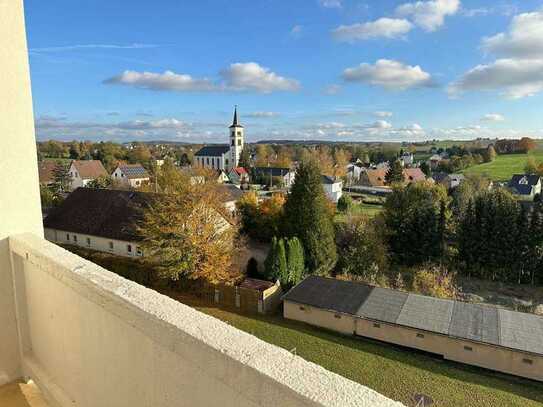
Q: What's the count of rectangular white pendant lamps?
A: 0